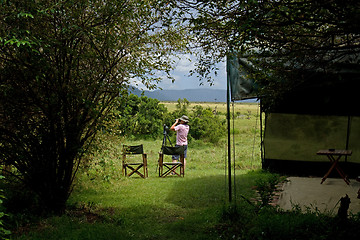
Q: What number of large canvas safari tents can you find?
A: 1